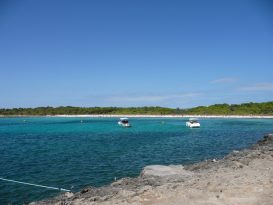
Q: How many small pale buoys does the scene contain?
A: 3